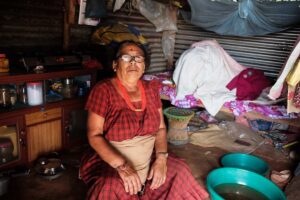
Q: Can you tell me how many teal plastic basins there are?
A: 2